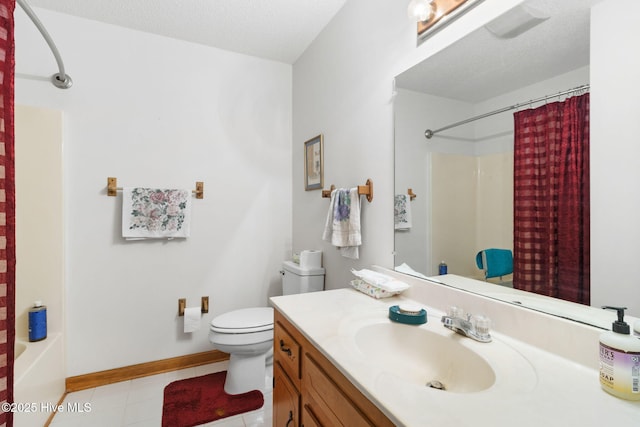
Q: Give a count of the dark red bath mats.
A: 1